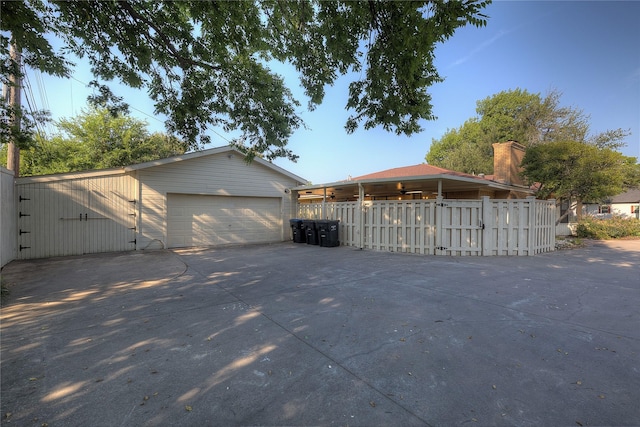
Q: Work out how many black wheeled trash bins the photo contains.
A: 3